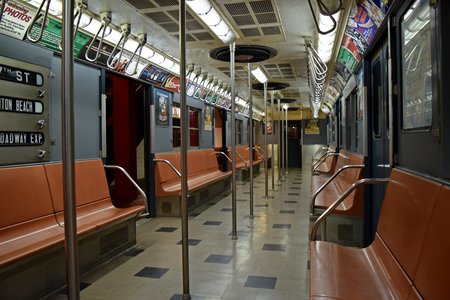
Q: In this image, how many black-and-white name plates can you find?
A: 3